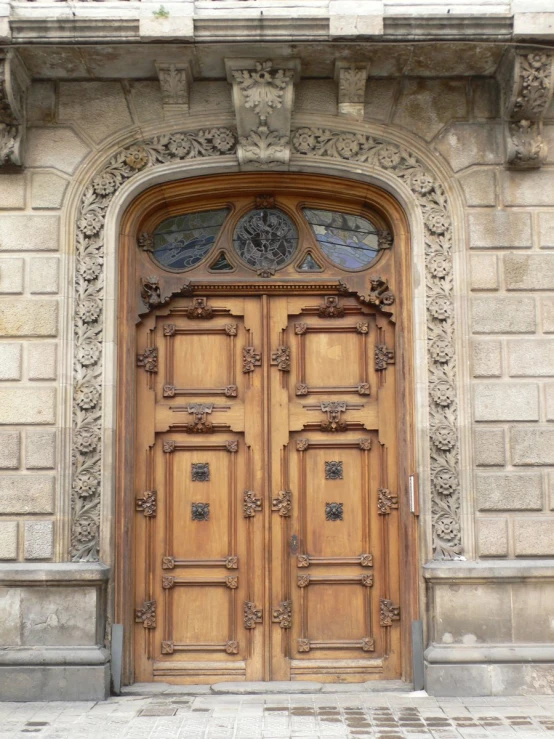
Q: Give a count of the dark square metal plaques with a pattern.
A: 4